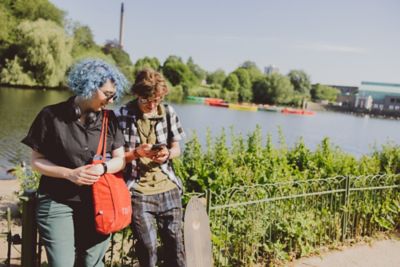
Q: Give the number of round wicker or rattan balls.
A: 0